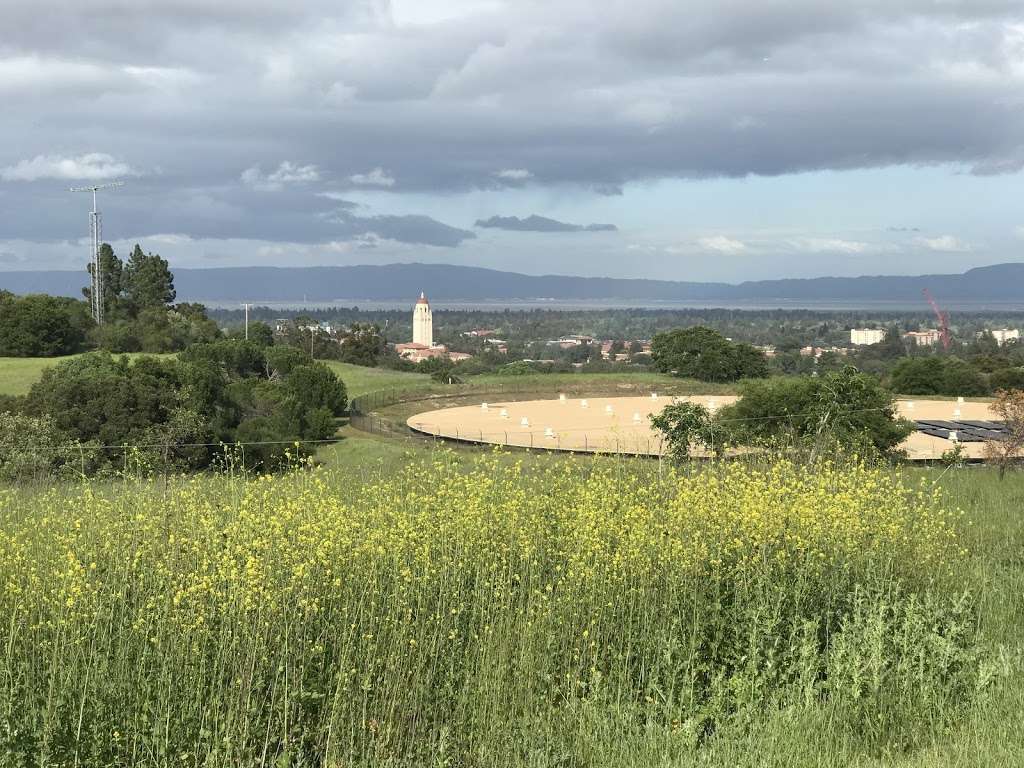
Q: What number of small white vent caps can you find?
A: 14